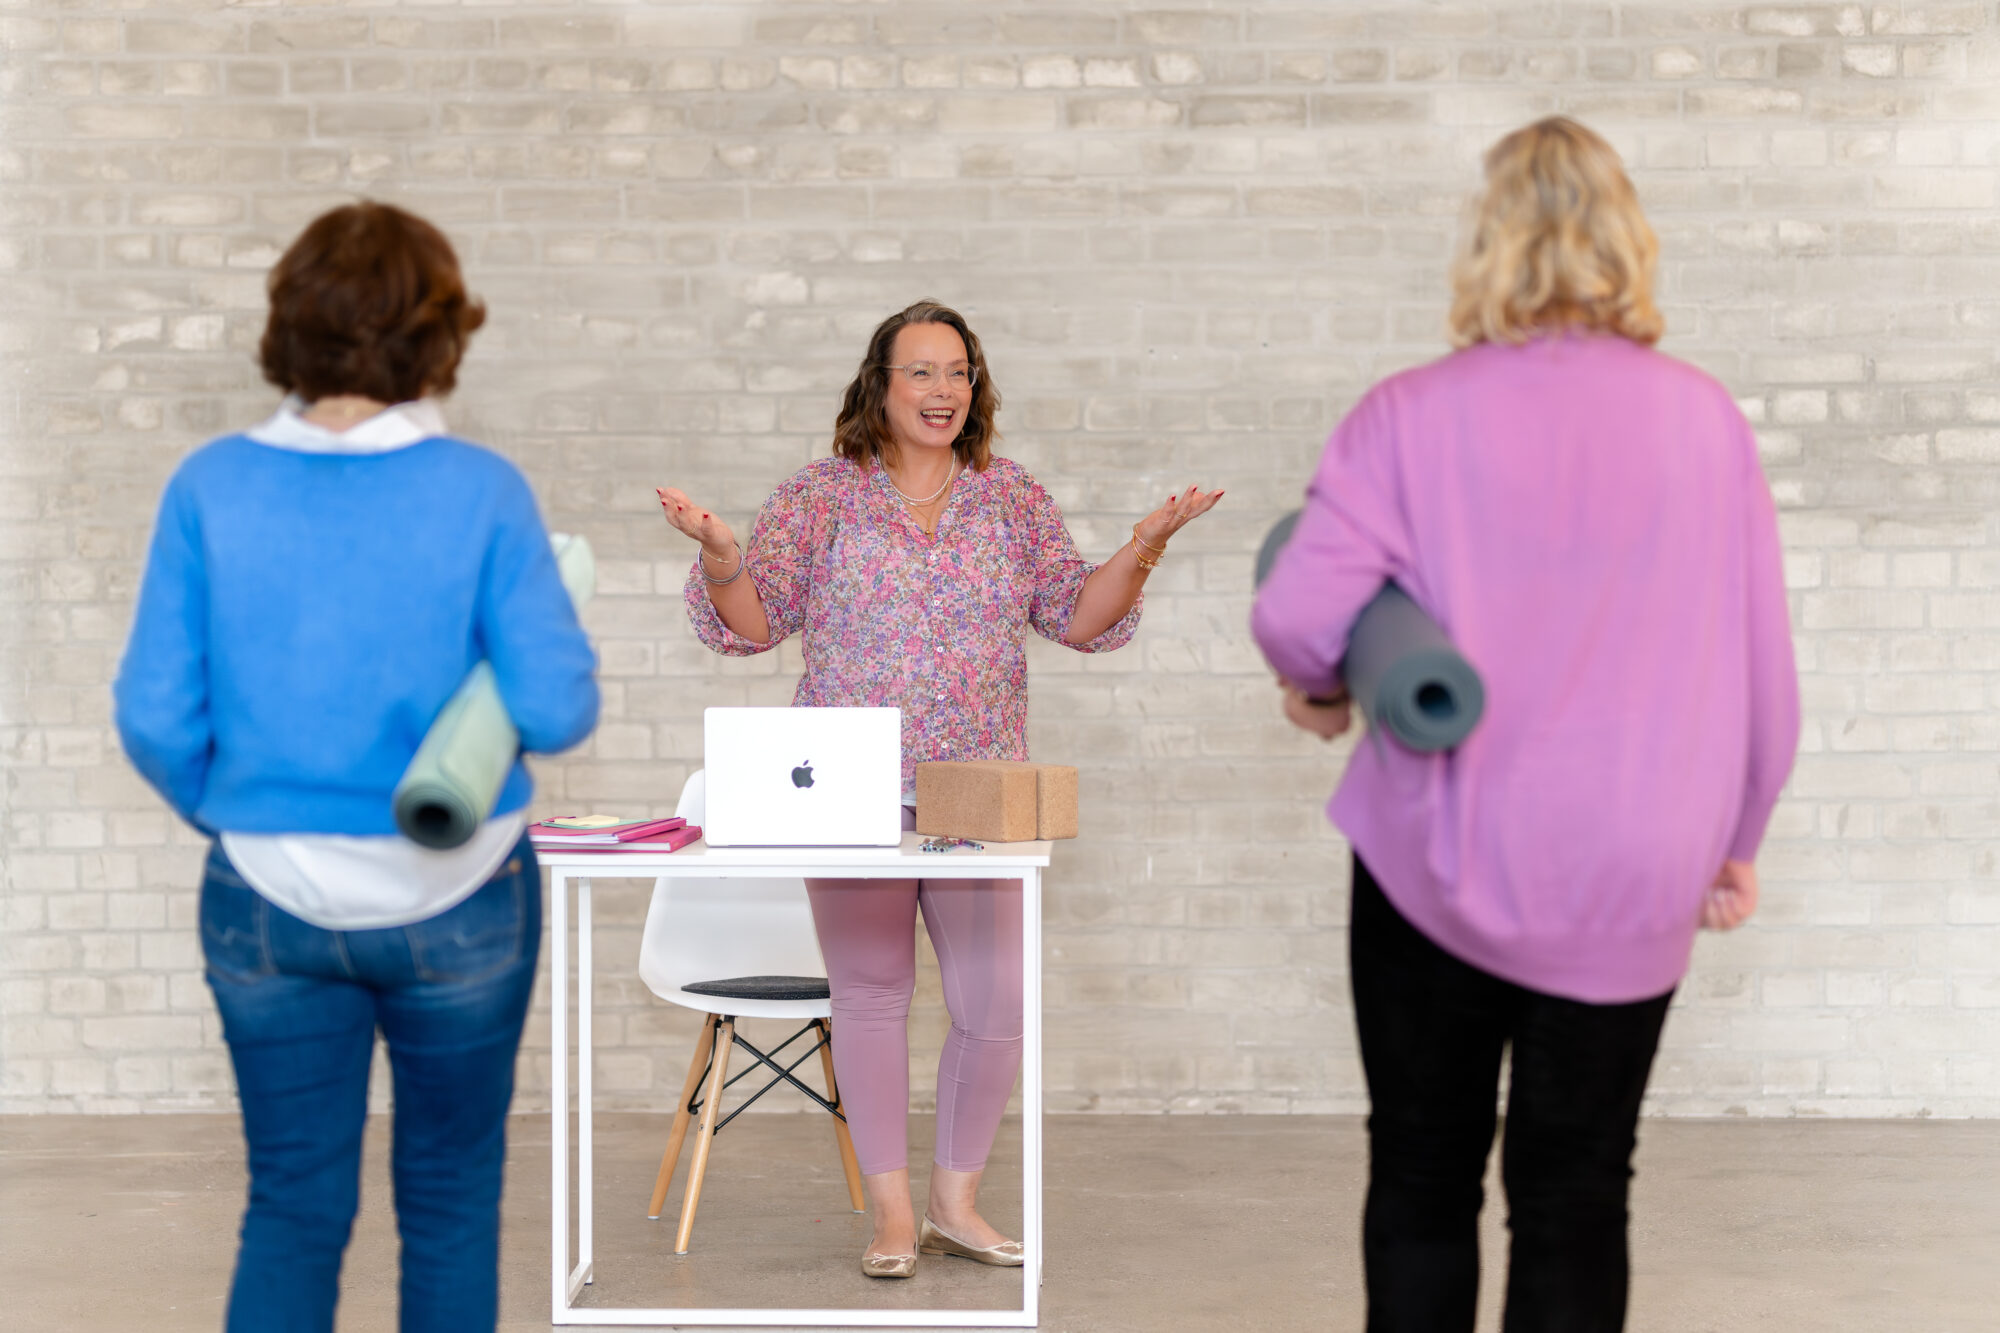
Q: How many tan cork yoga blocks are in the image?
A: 2